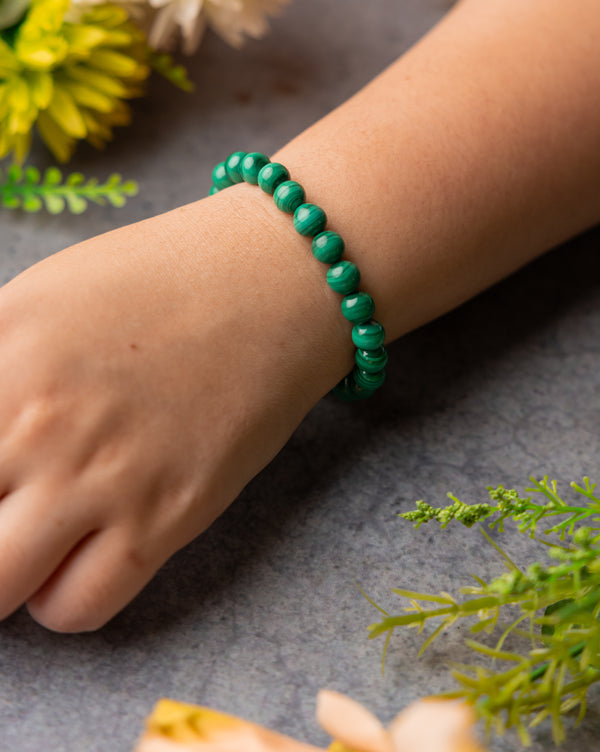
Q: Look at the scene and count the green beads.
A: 15